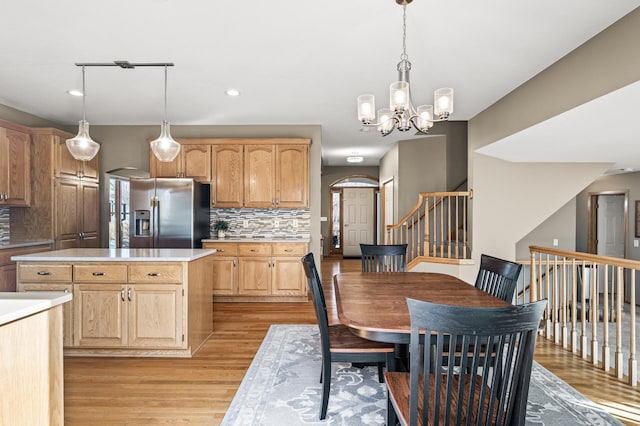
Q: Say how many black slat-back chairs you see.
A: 4